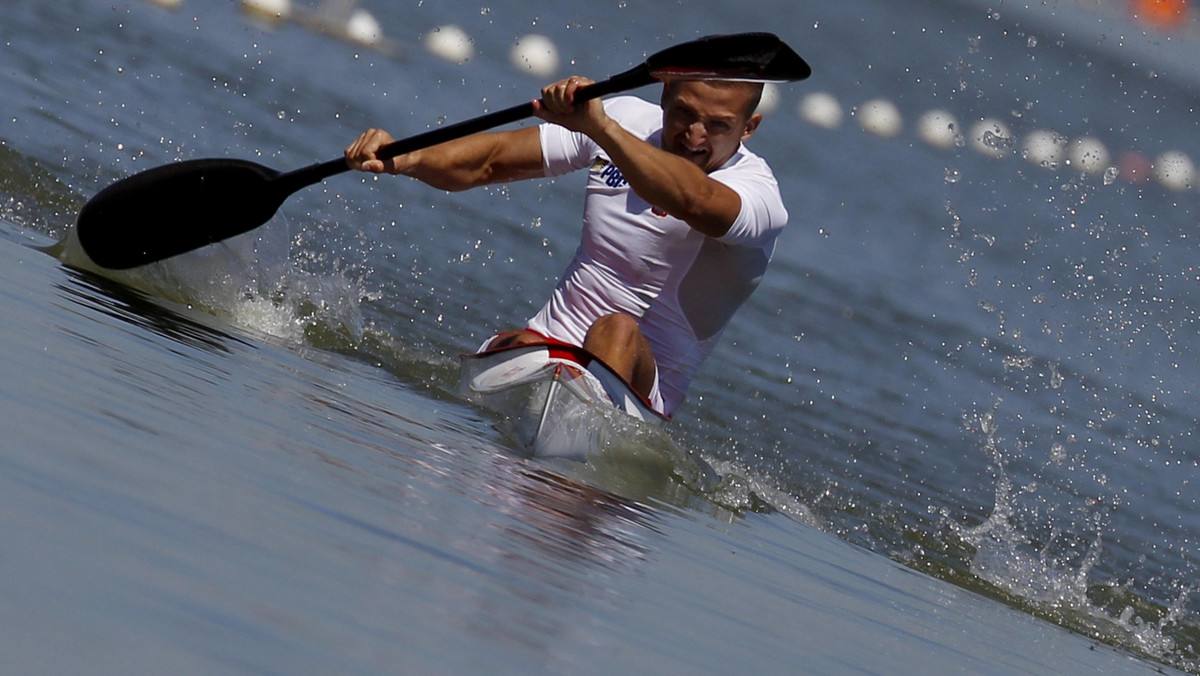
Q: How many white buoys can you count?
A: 13